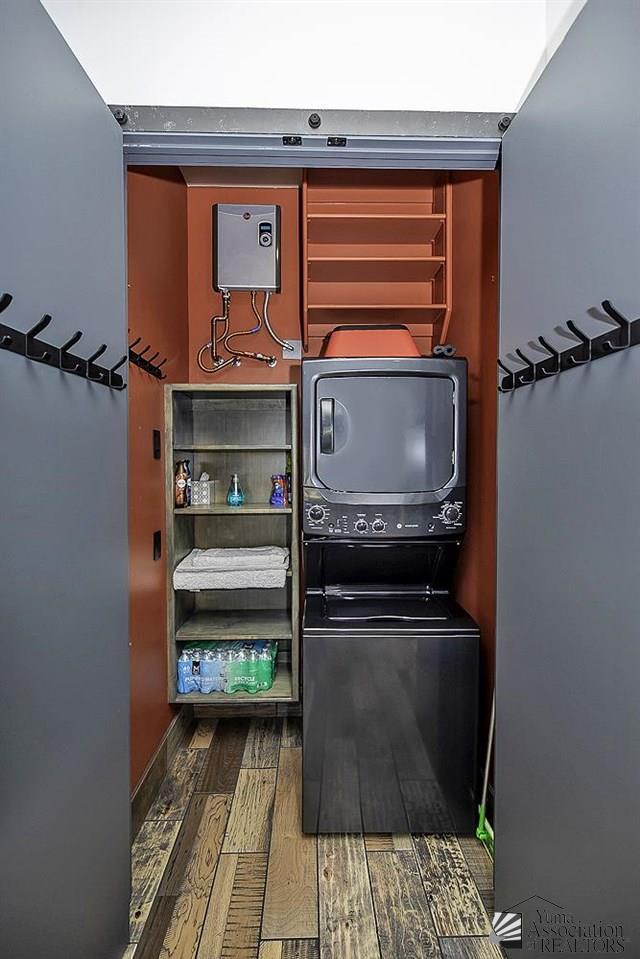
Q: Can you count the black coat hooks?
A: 14